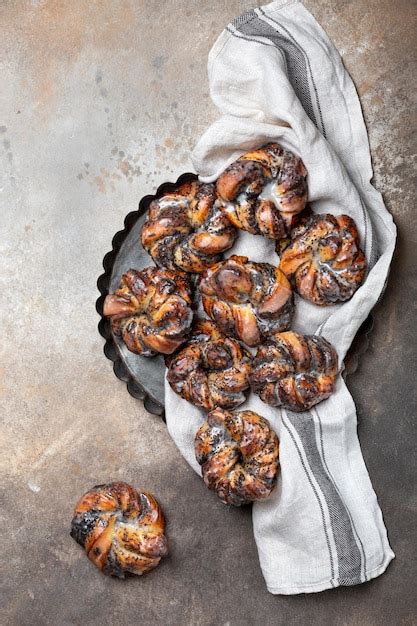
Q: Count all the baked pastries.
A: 9